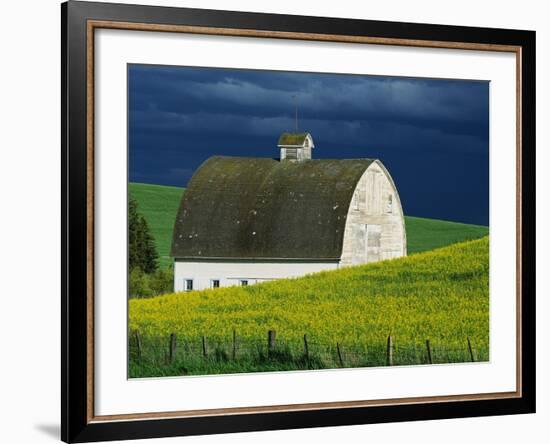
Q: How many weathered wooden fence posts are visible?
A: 10